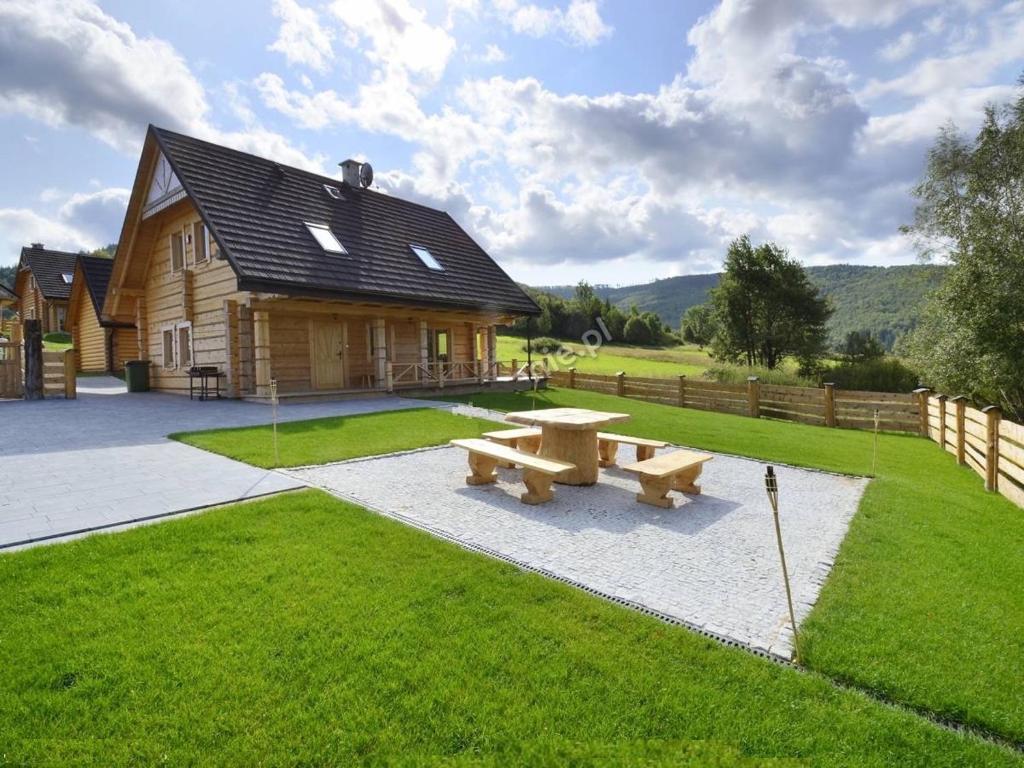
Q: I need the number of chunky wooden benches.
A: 4